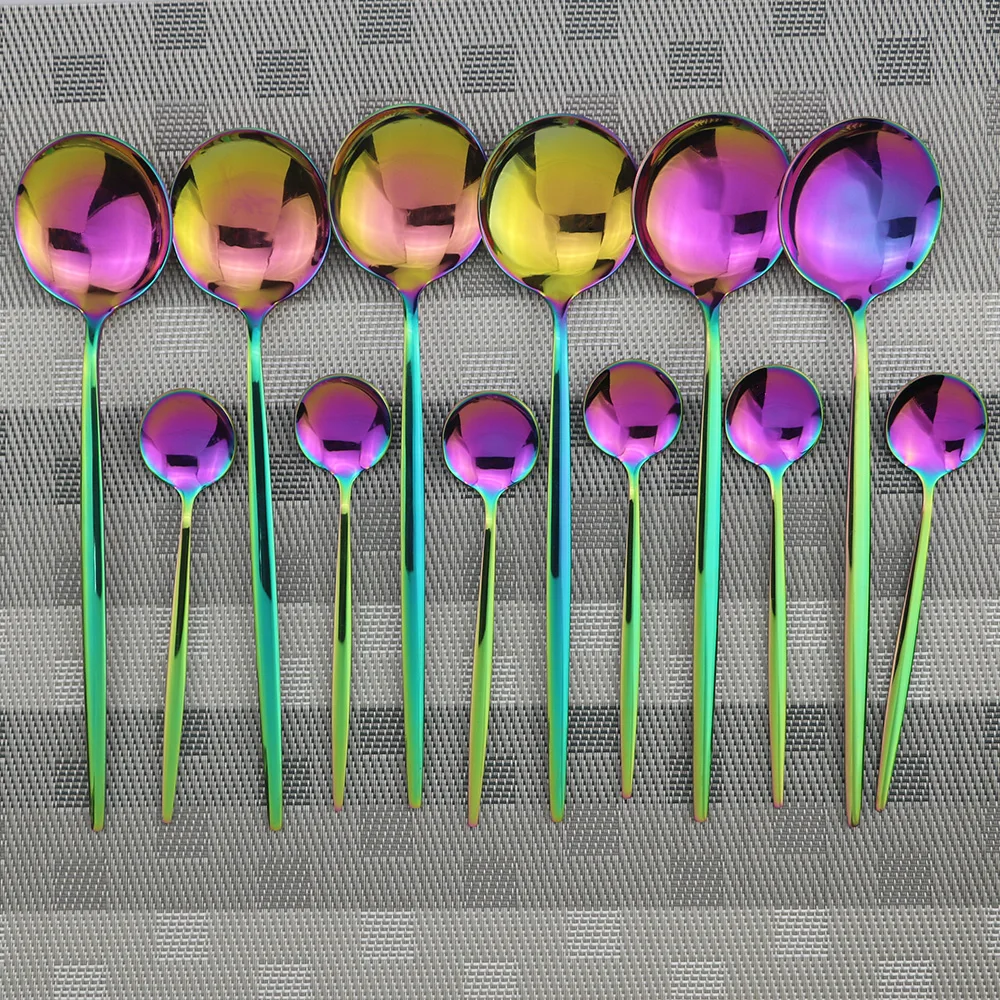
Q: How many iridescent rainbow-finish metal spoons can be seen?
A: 12